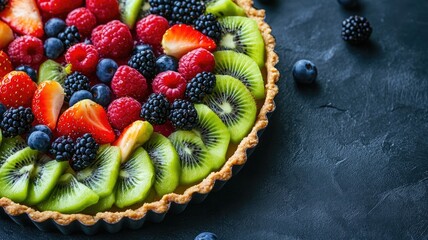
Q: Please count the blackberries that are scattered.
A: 1